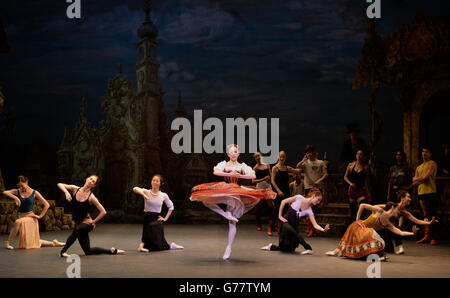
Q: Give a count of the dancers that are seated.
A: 6